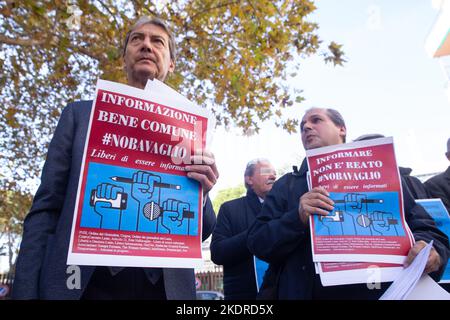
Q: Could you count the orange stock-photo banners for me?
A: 0